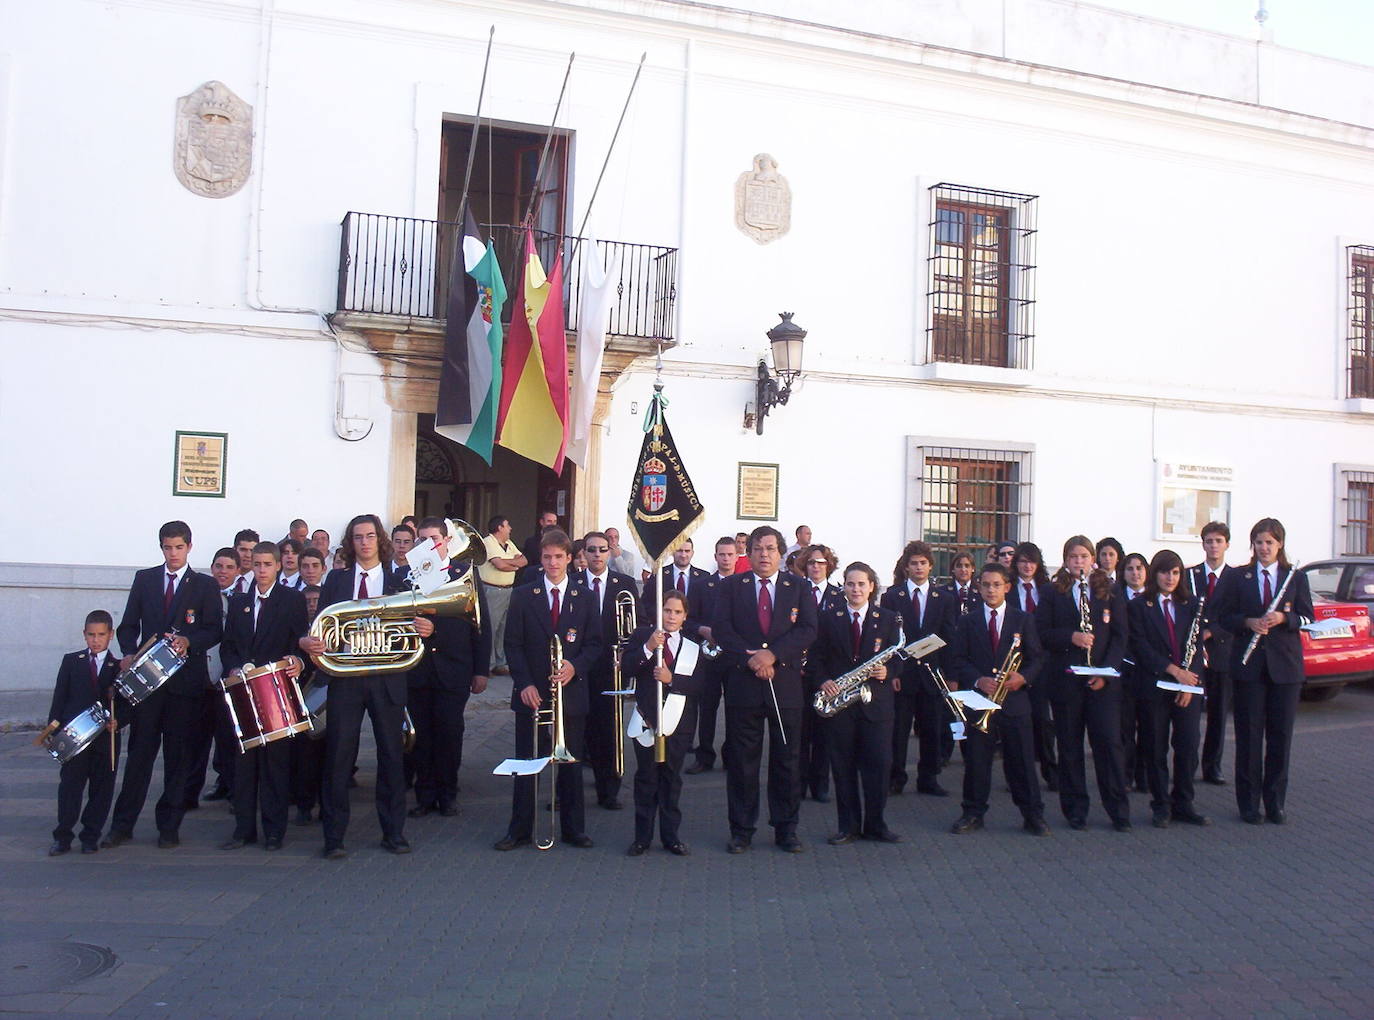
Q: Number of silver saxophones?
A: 1